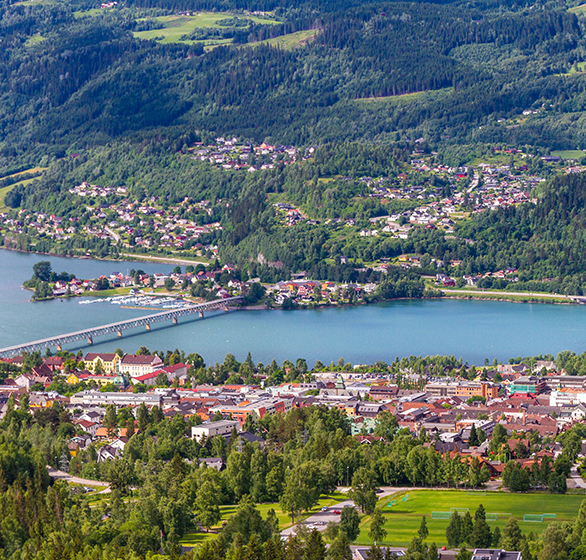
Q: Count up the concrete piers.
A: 7